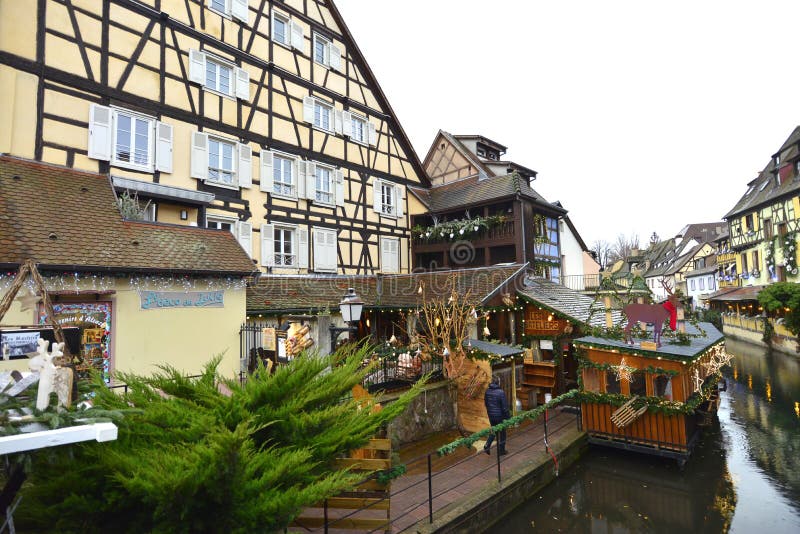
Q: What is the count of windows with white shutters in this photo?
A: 15